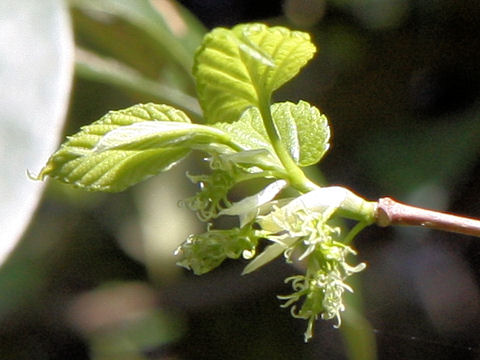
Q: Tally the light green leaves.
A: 3